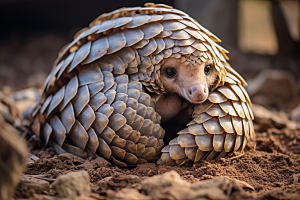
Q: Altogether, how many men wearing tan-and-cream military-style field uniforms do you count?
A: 0